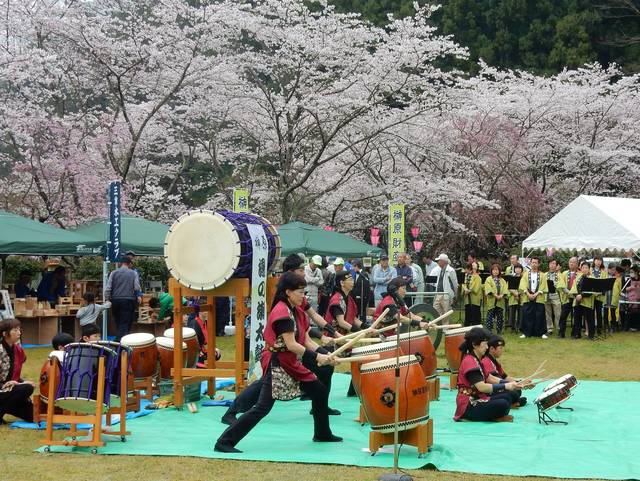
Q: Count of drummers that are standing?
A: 4